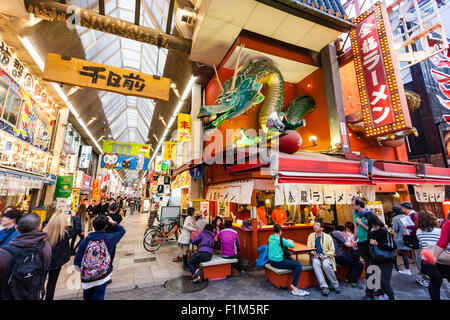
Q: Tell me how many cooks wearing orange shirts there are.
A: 2